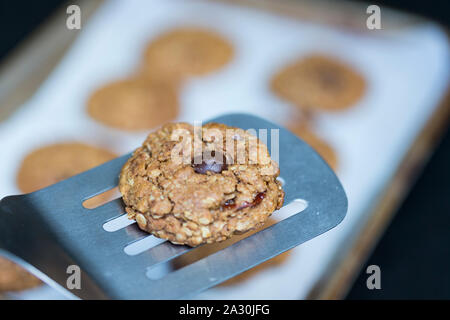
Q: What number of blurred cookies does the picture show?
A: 7